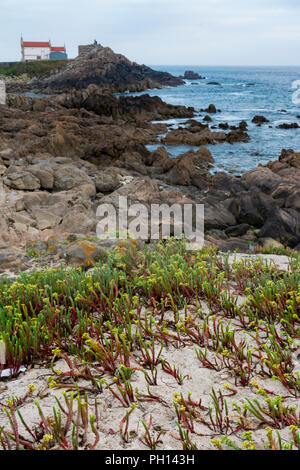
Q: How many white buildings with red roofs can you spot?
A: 1